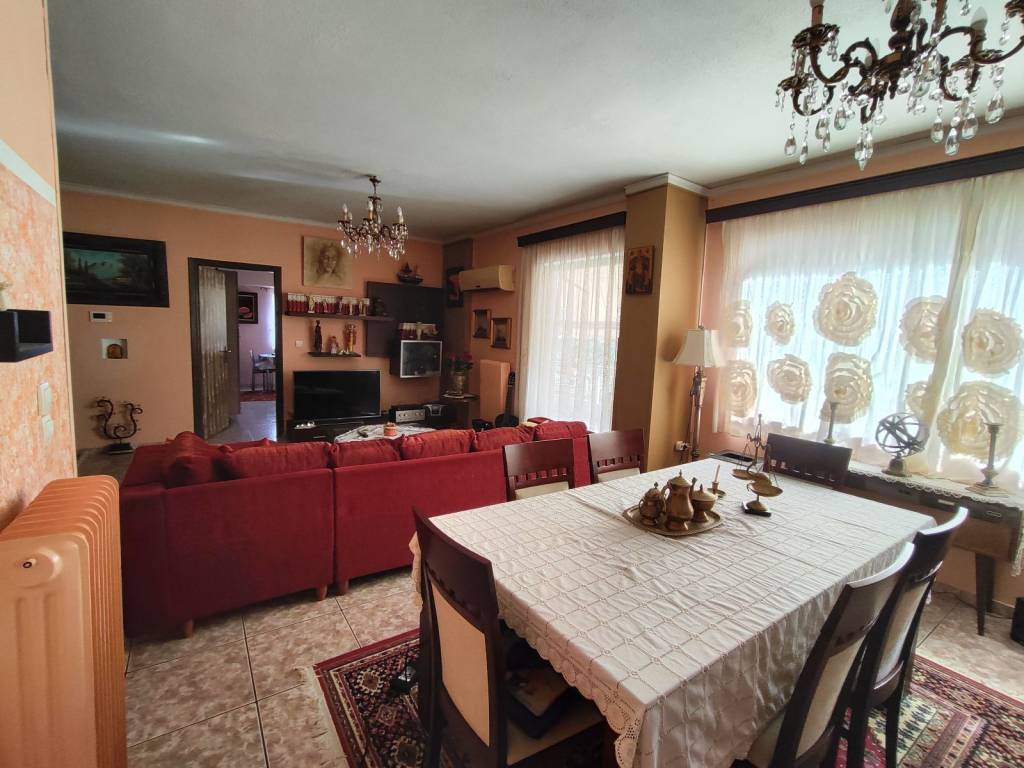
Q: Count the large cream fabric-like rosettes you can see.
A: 10